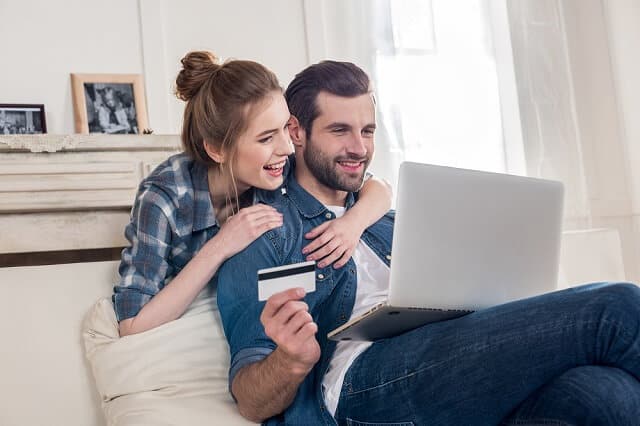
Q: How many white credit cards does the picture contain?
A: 1